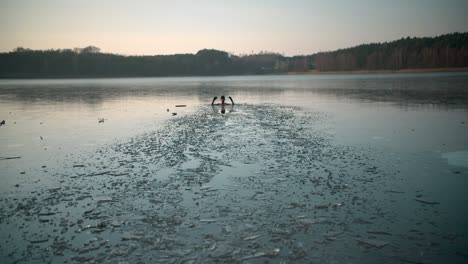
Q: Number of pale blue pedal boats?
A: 0